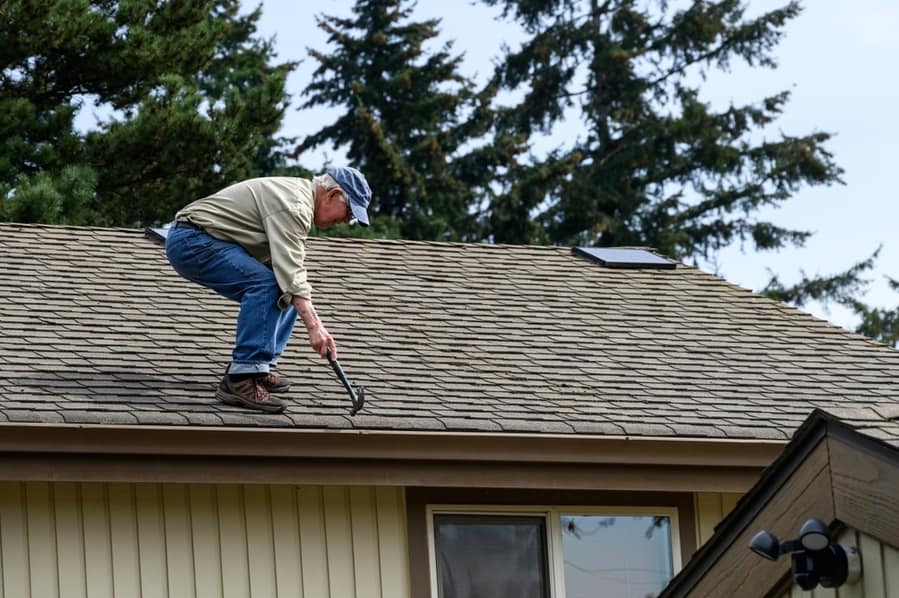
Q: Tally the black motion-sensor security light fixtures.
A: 1